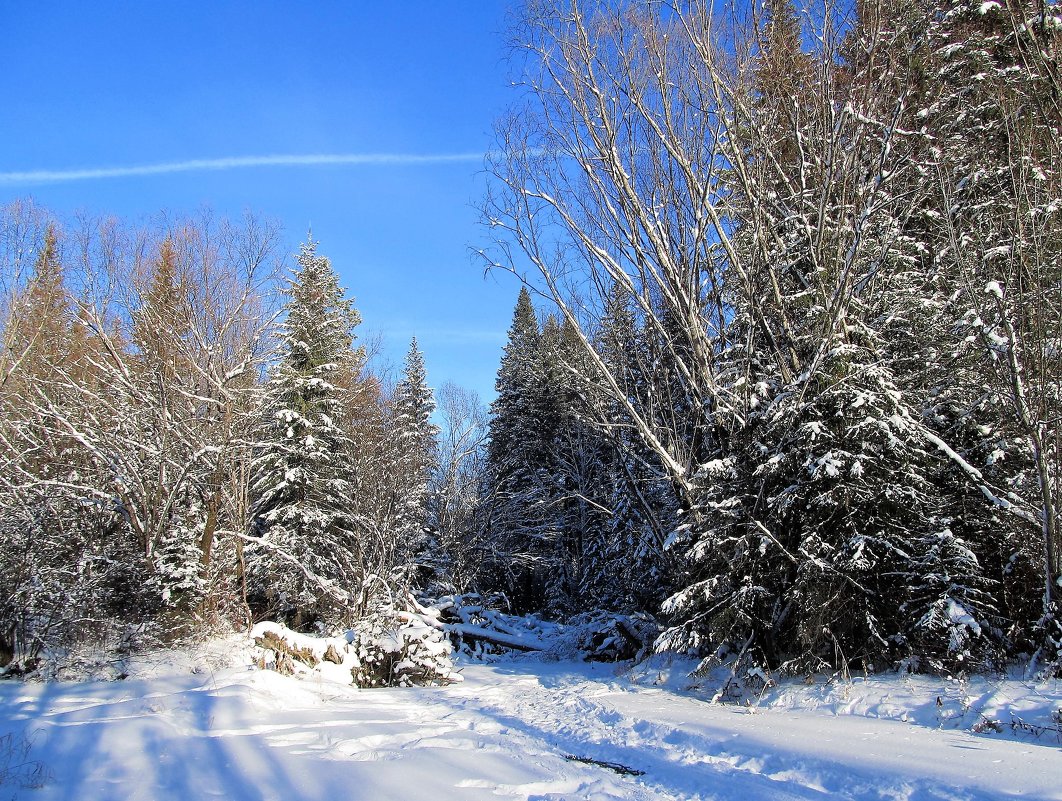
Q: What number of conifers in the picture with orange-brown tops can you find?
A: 2